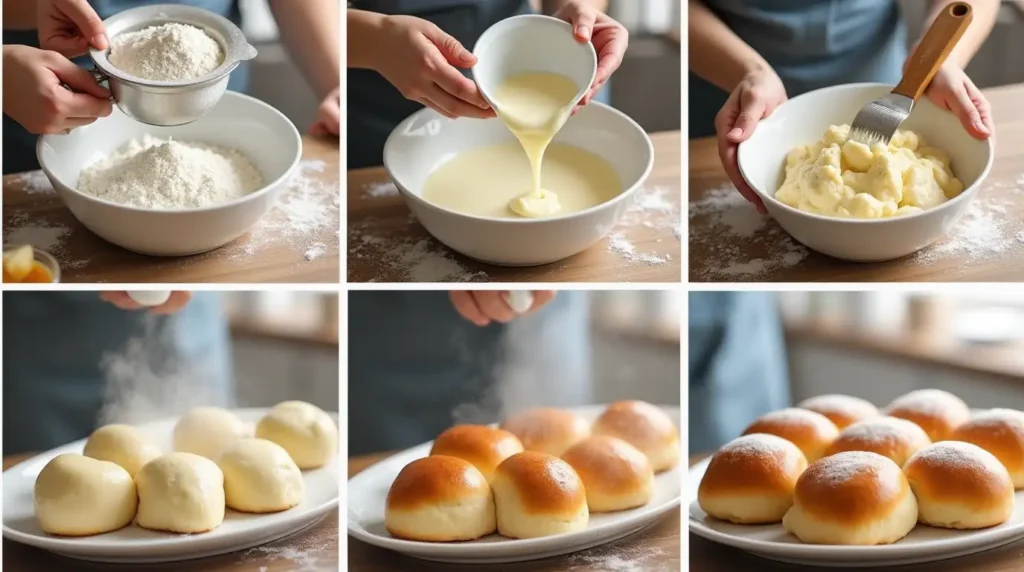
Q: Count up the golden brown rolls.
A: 14